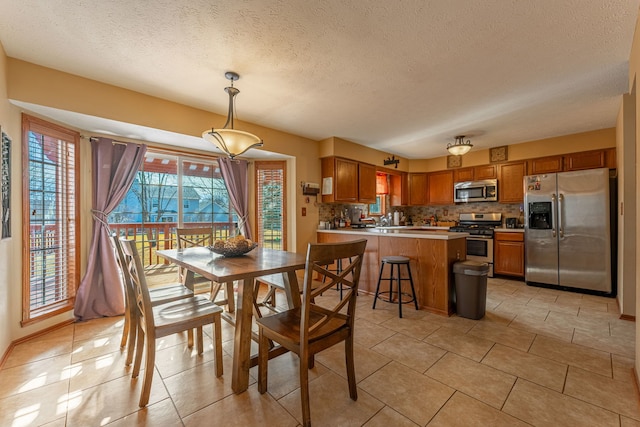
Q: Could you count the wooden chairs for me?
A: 4